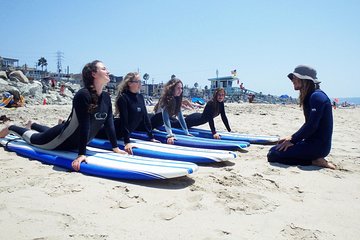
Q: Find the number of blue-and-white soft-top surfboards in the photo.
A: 4